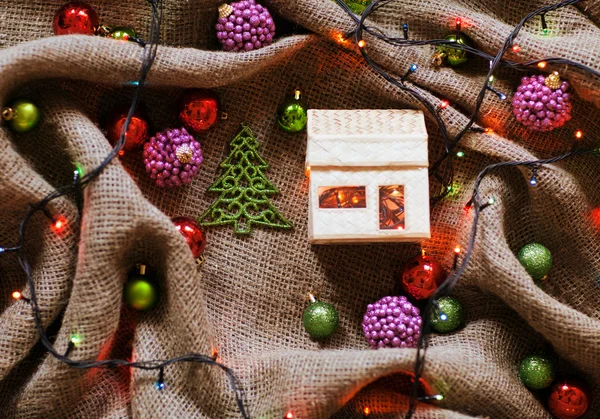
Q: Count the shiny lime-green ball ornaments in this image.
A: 5